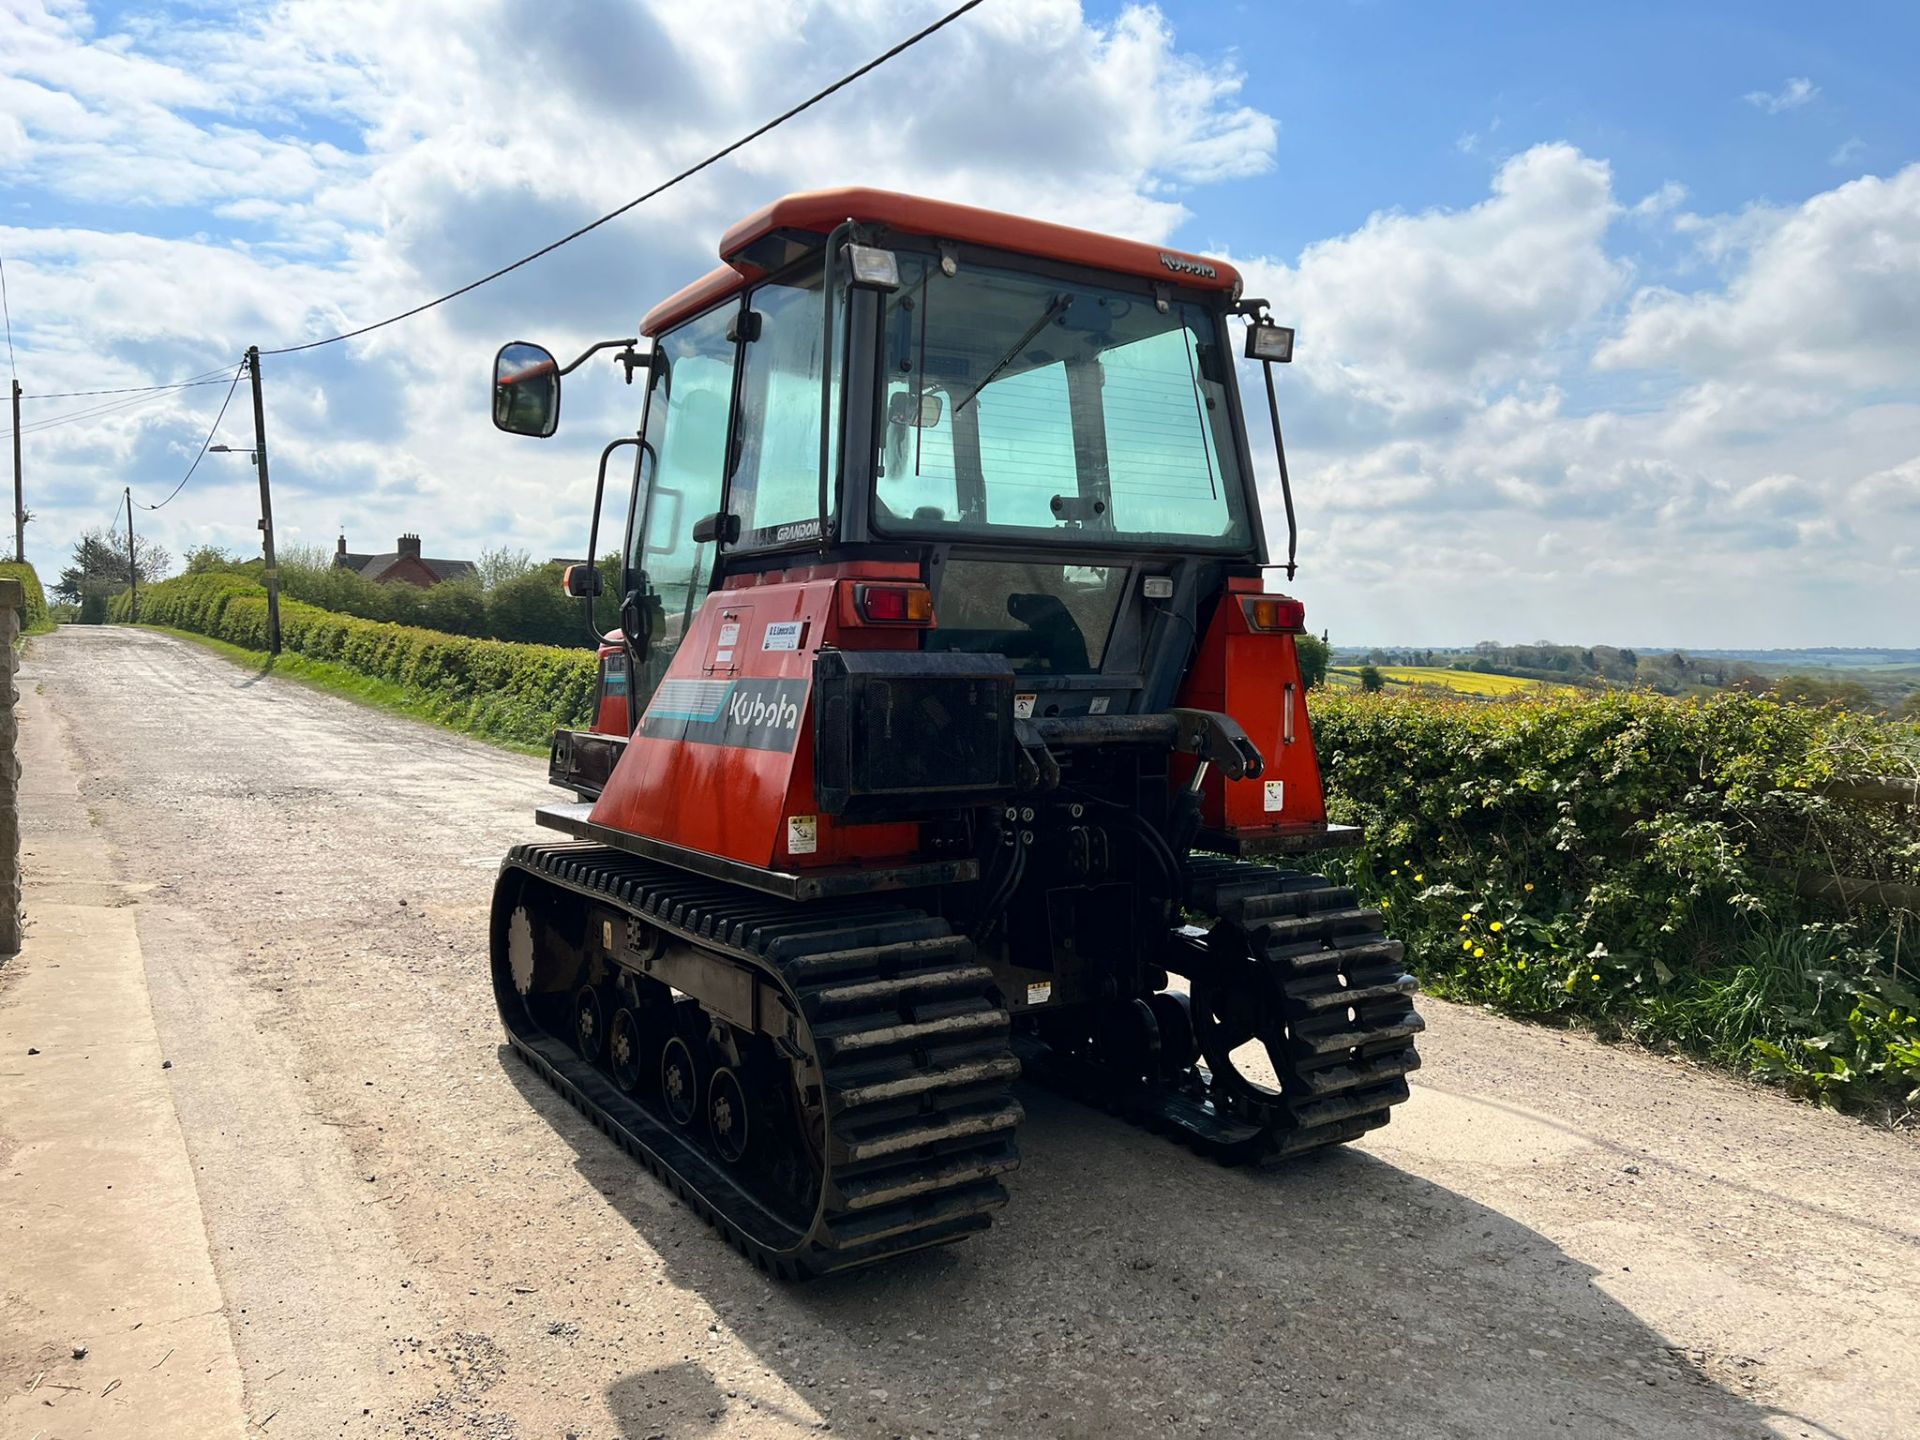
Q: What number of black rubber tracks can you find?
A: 2